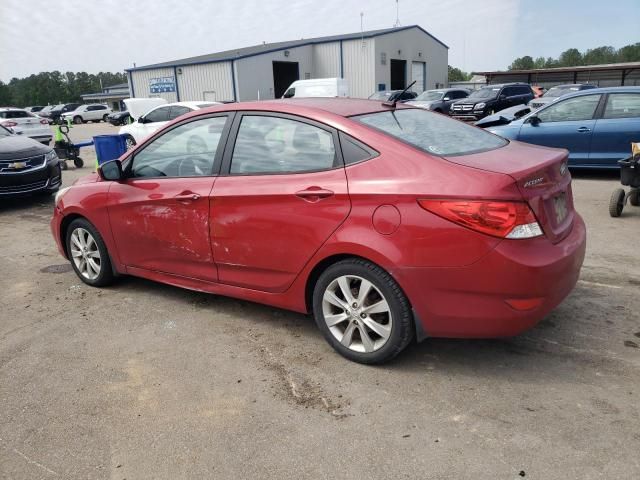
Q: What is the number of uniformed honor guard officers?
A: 0